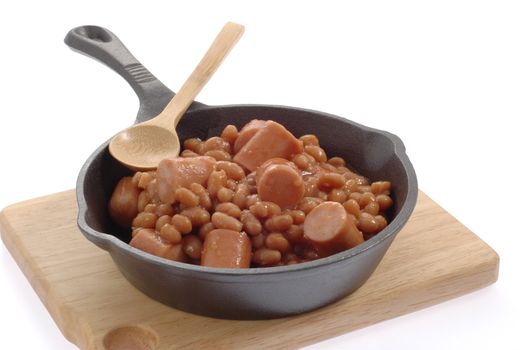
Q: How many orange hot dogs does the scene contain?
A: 8